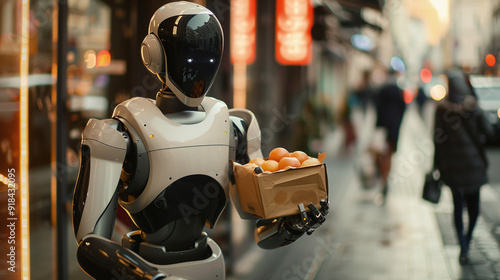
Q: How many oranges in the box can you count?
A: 7